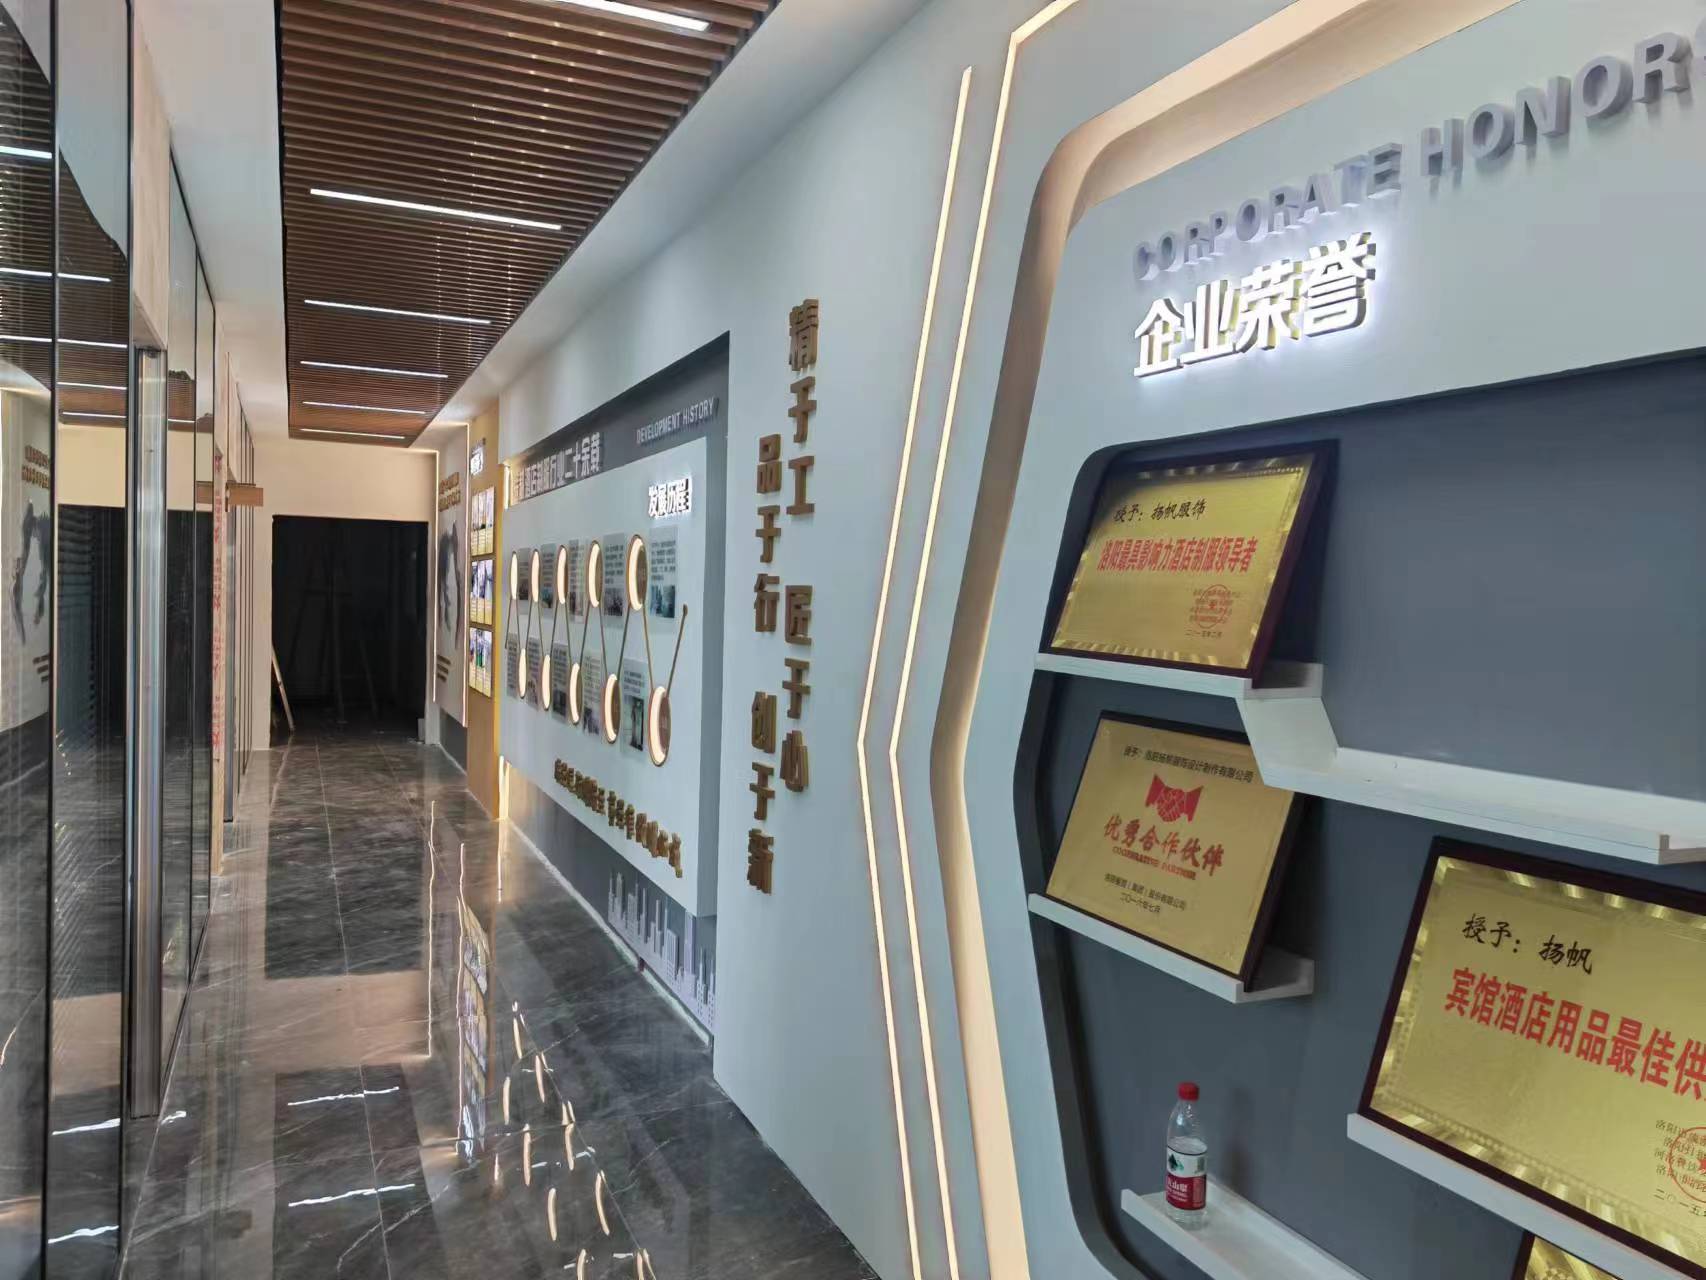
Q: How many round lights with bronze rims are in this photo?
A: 10